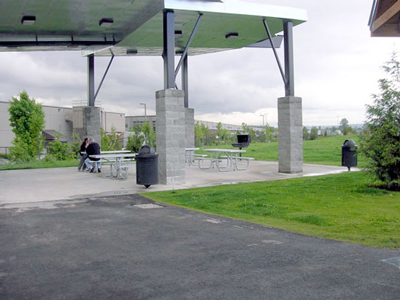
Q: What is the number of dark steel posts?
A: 4